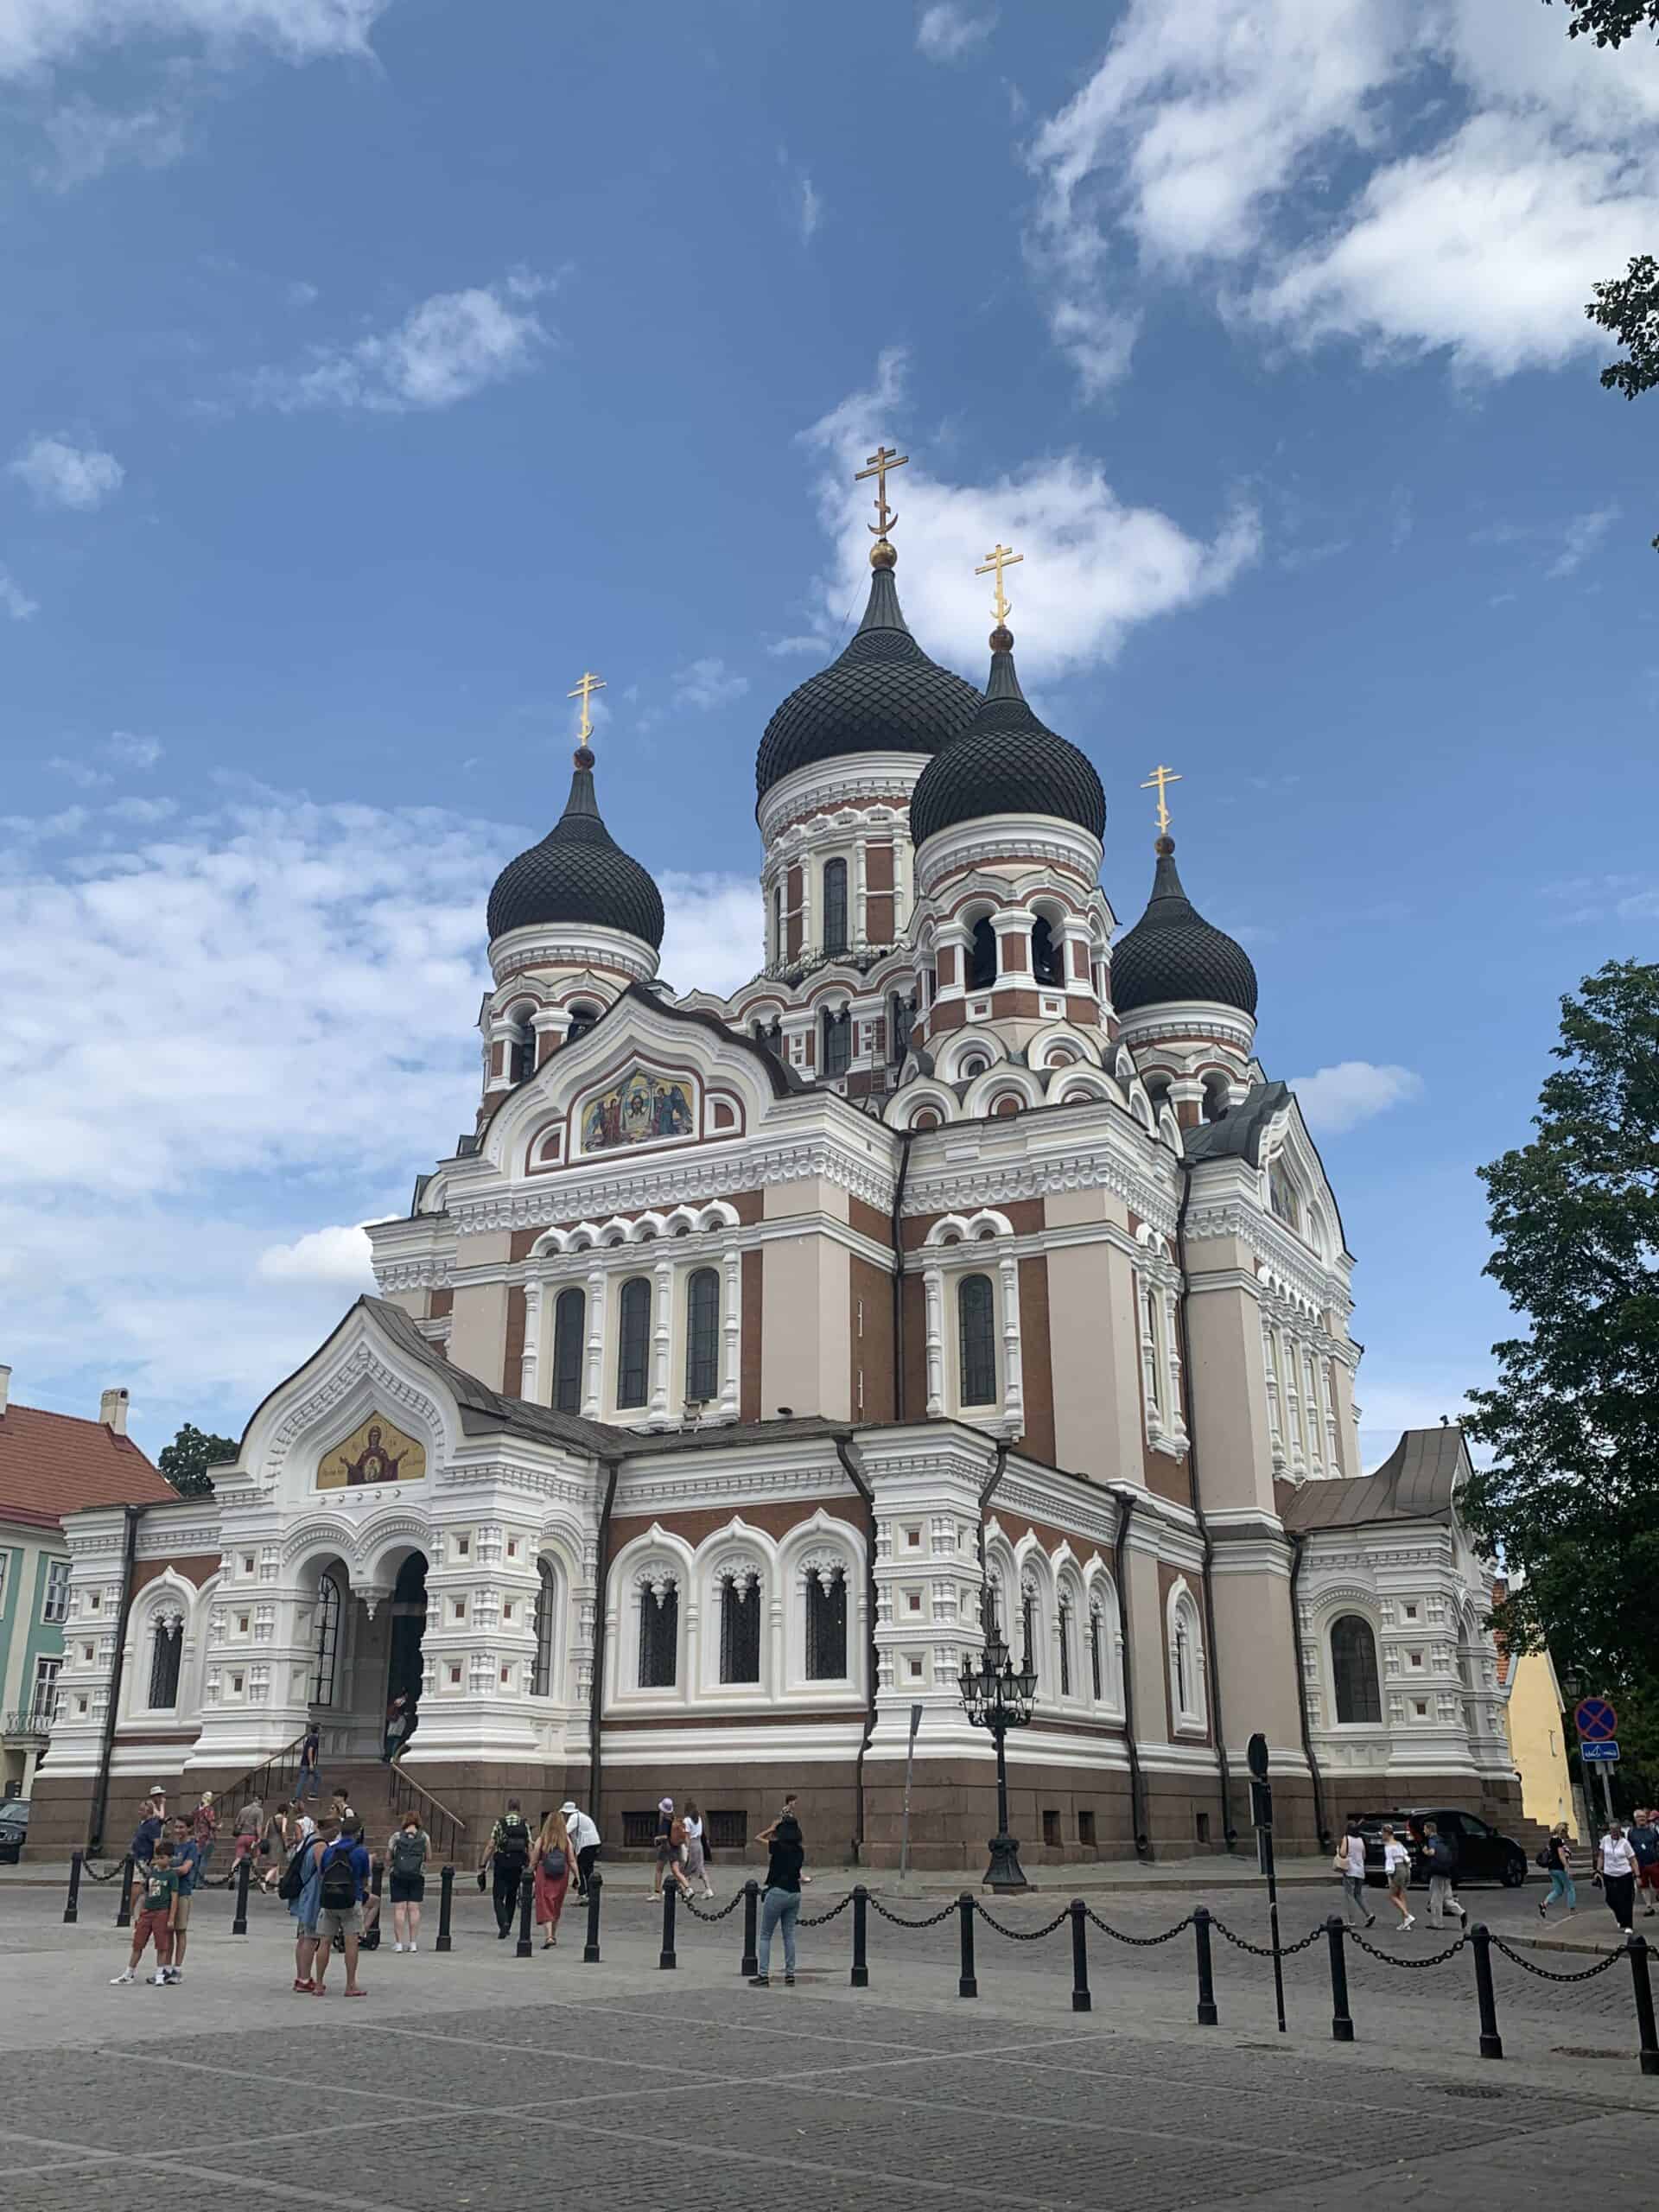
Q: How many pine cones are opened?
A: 0